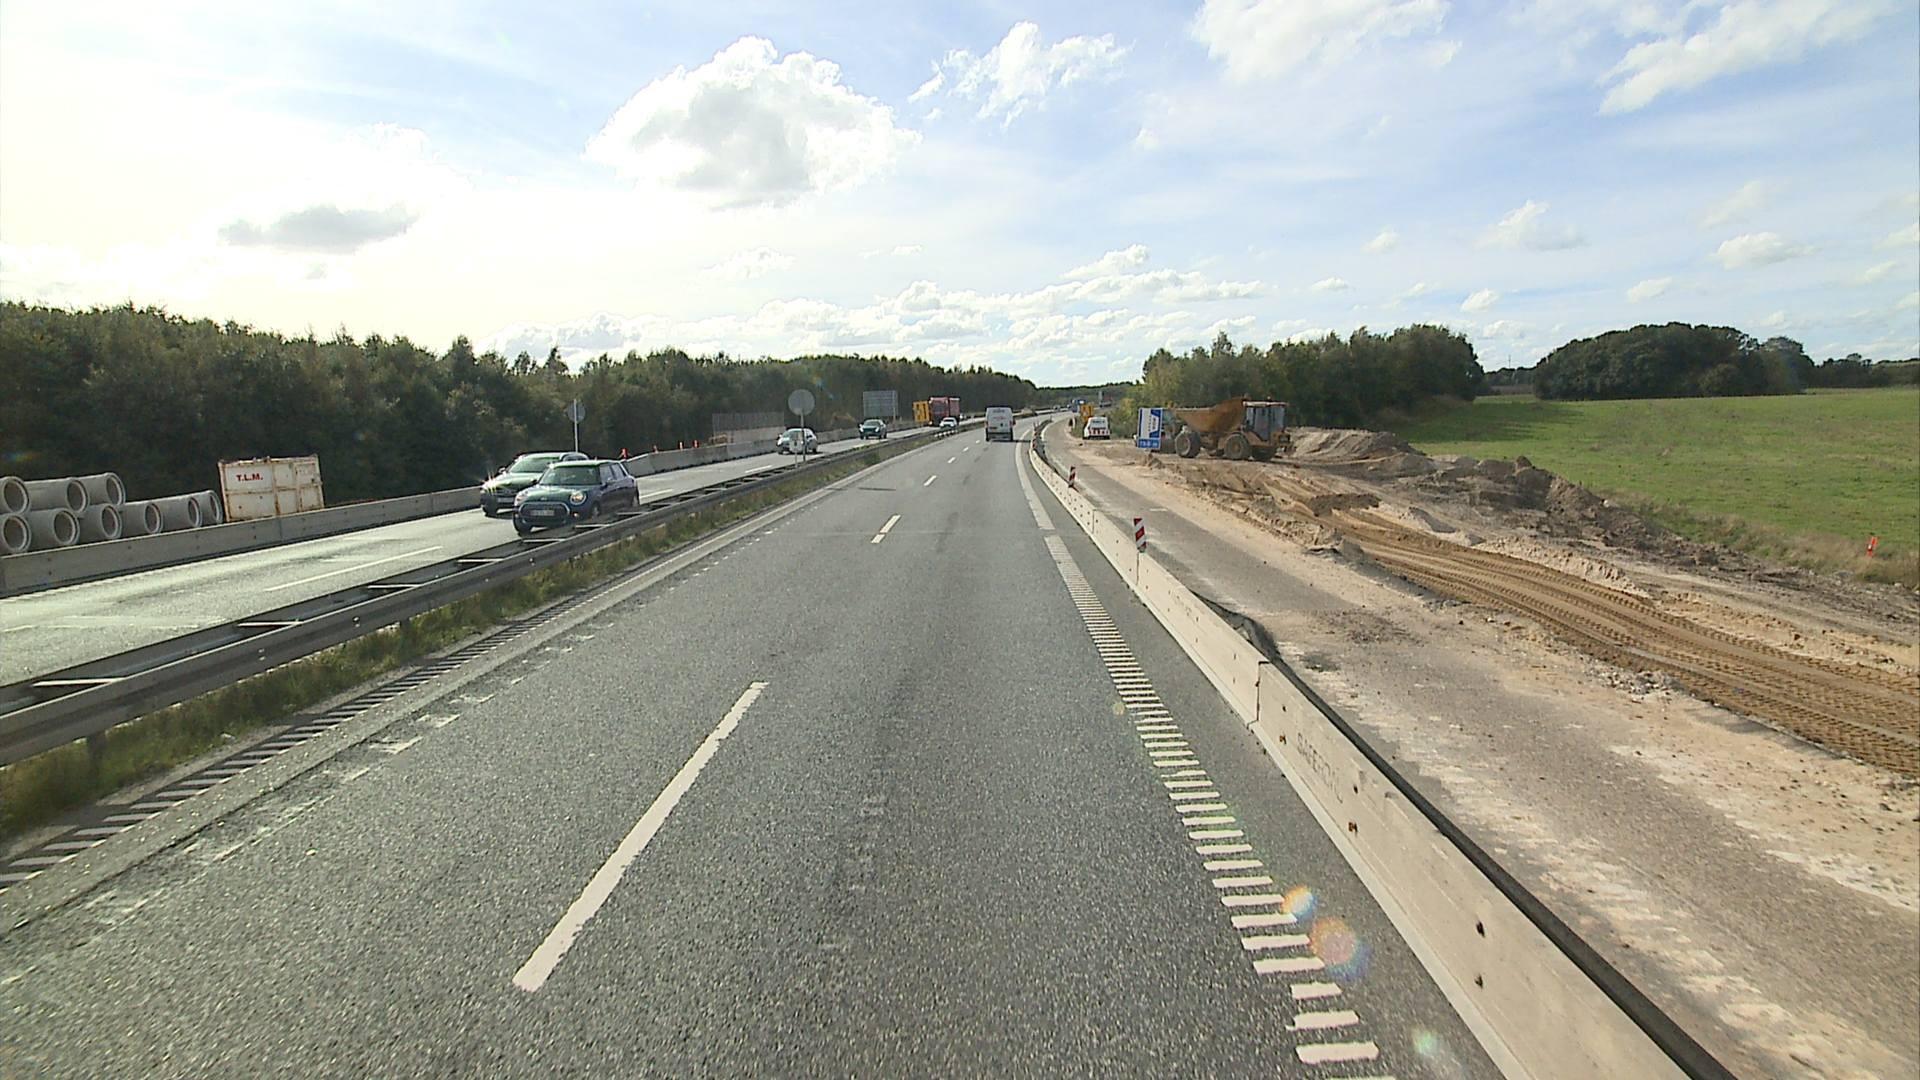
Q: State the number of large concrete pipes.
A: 9